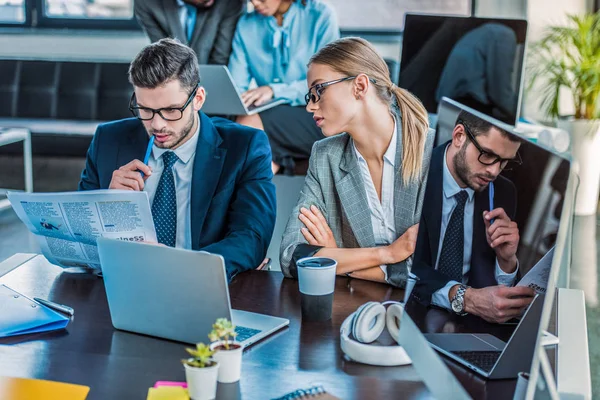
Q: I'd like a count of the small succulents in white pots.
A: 2